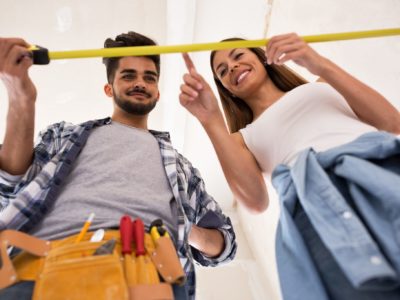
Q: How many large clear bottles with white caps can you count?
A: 0